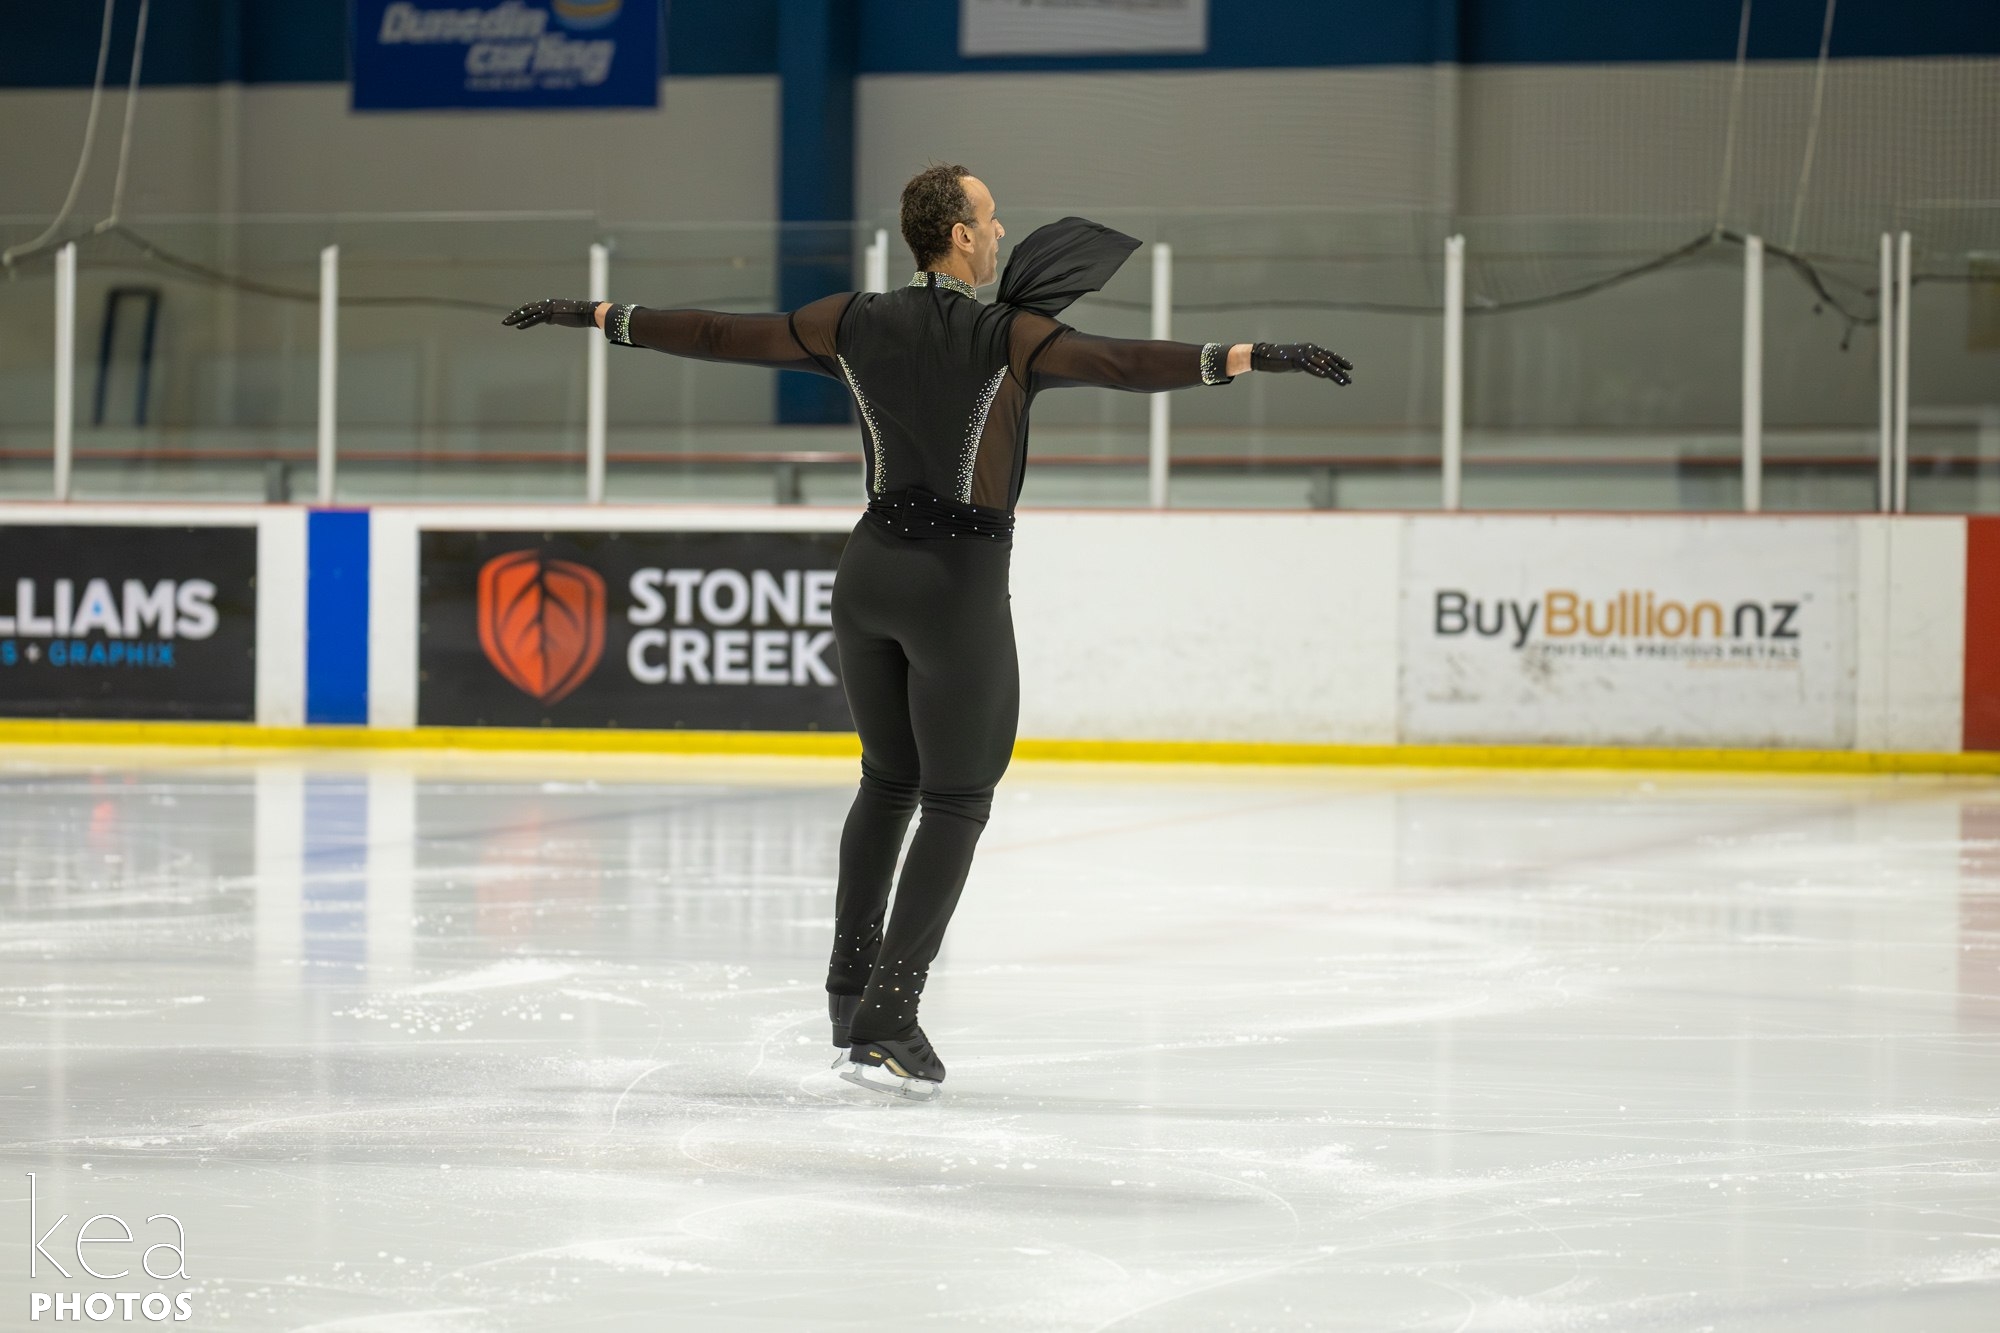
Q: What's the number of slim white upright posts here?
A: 9